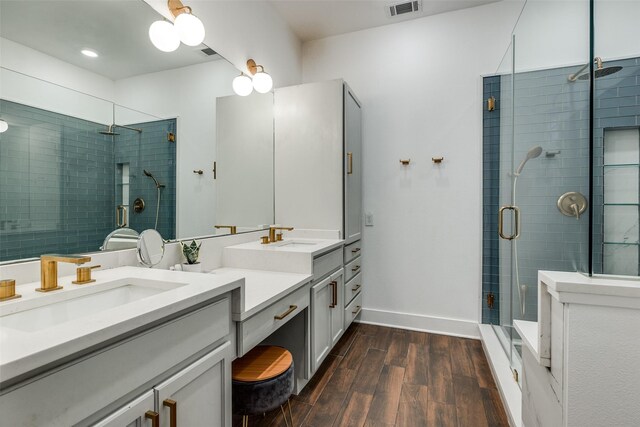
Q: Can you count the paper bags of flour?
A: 0